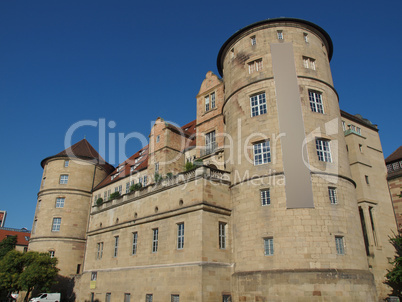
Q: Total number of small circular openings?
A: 5